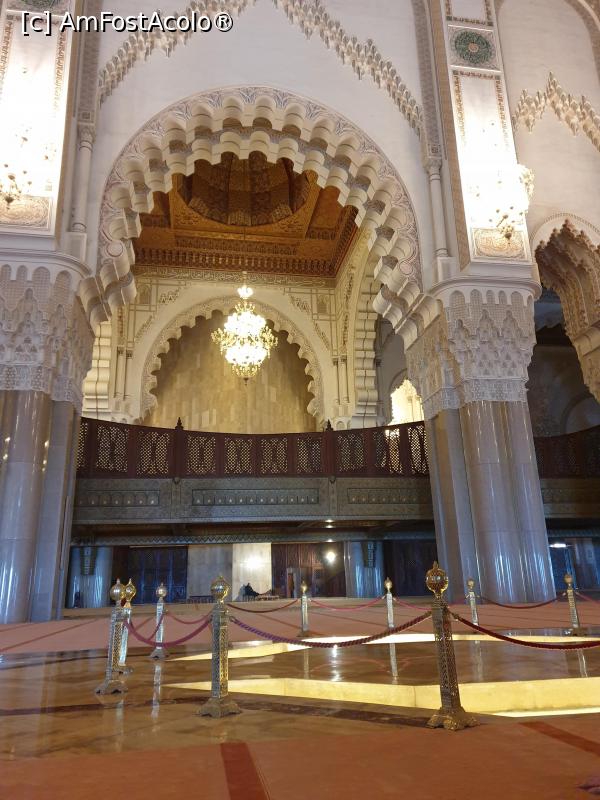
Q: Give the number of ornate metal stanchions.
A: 9